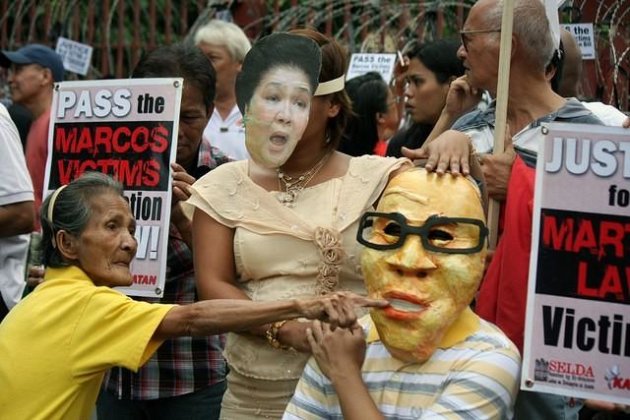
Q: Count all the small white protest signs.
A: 3